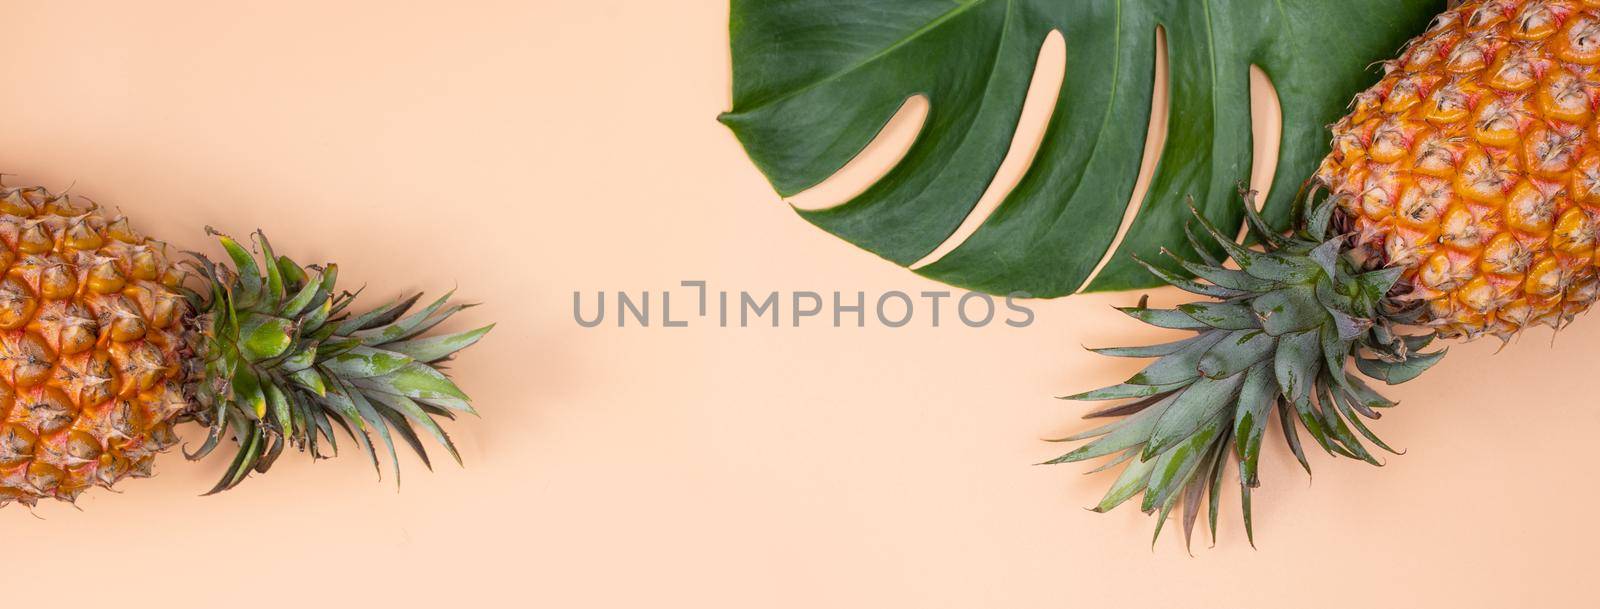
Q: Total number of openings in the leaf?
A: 4